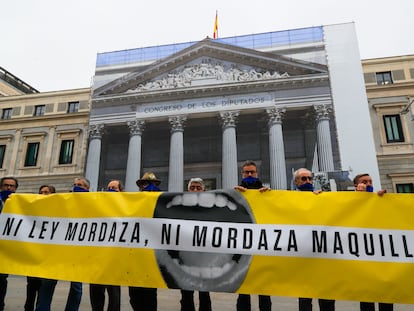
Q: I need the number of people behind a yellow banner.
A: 9